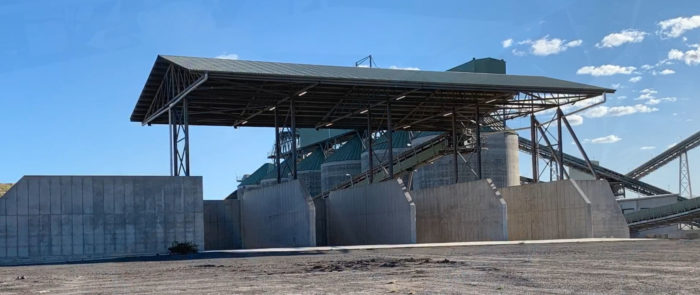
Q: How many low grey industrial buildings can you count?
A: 1